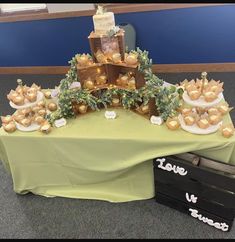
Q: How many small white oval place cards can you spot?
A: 3